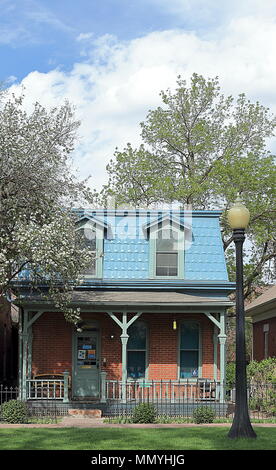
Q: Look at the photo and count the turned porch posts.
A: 3